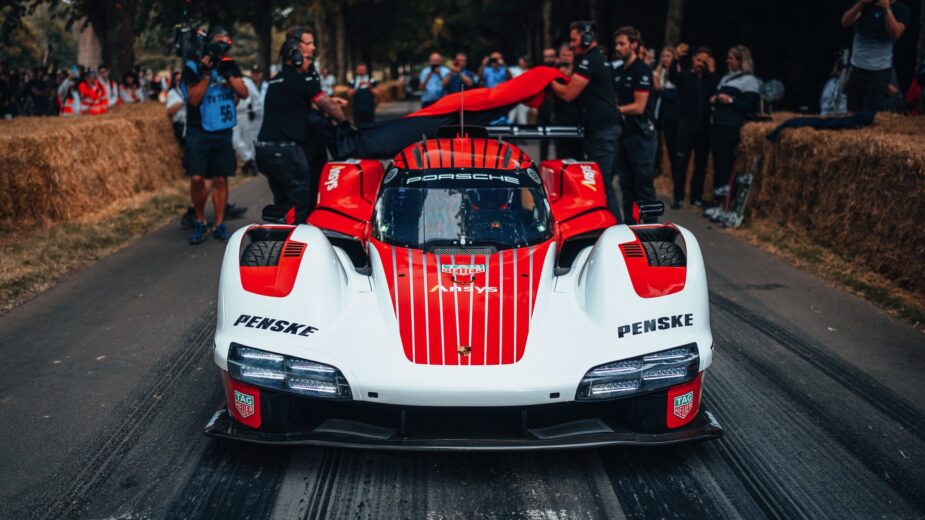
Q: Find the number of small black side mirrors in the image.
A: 2